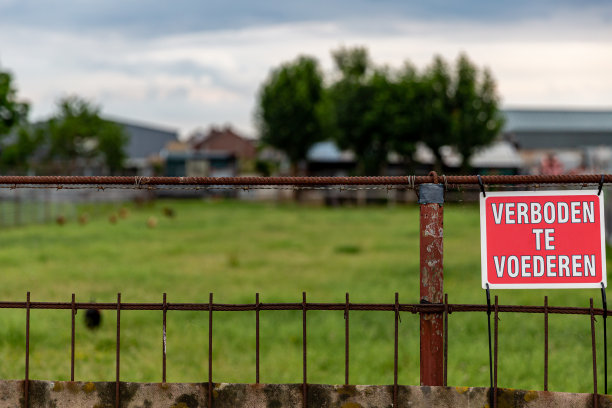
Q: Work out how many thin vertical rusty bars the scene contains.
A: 13